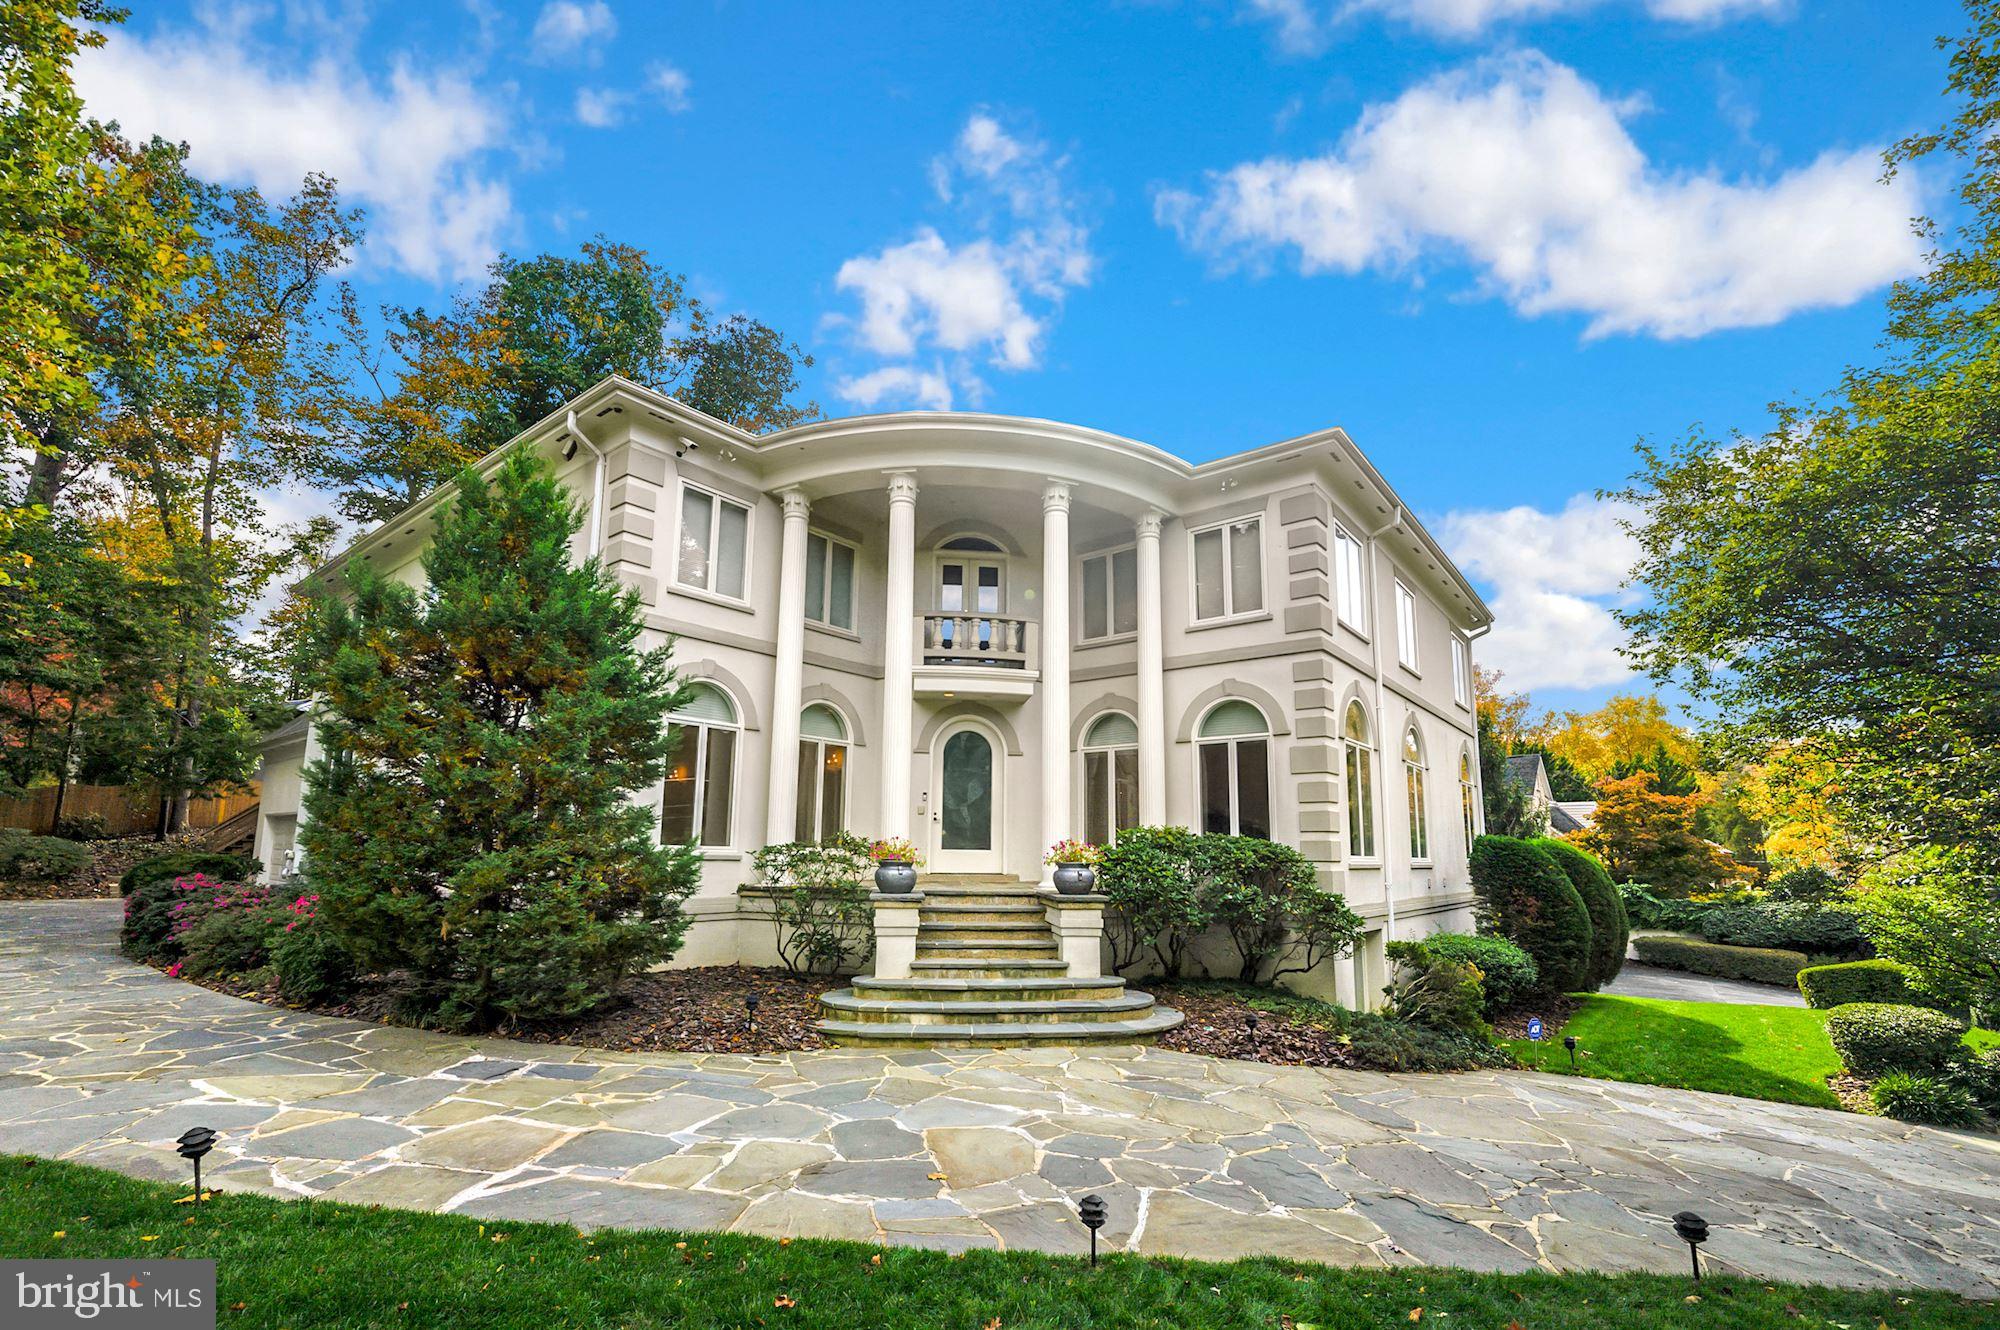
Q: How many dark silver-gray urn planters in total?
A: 2